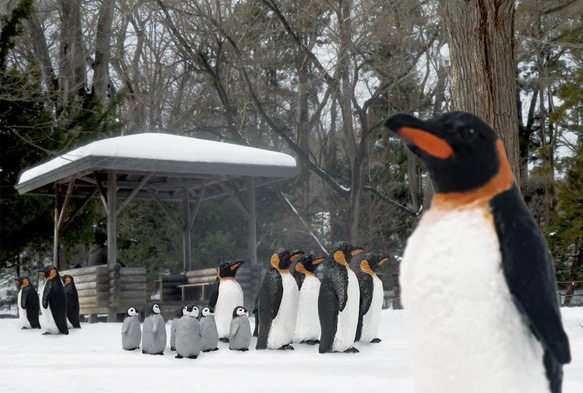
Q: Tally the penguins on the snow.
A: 15